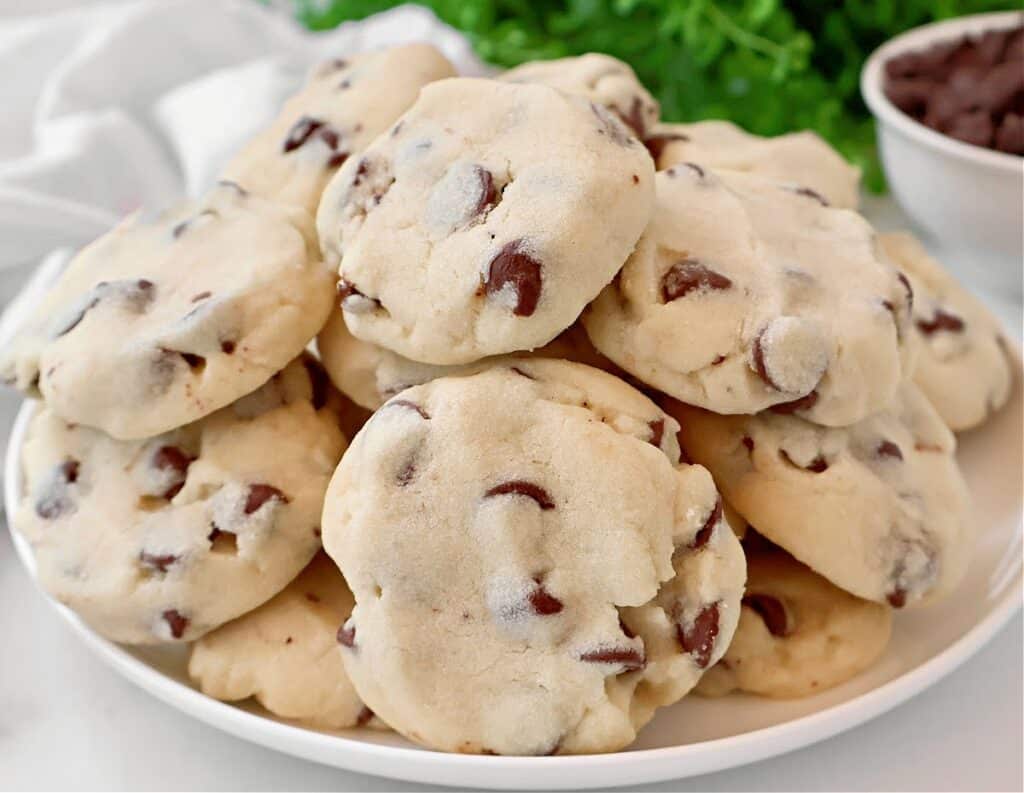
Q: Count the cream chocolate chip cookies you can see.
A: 13